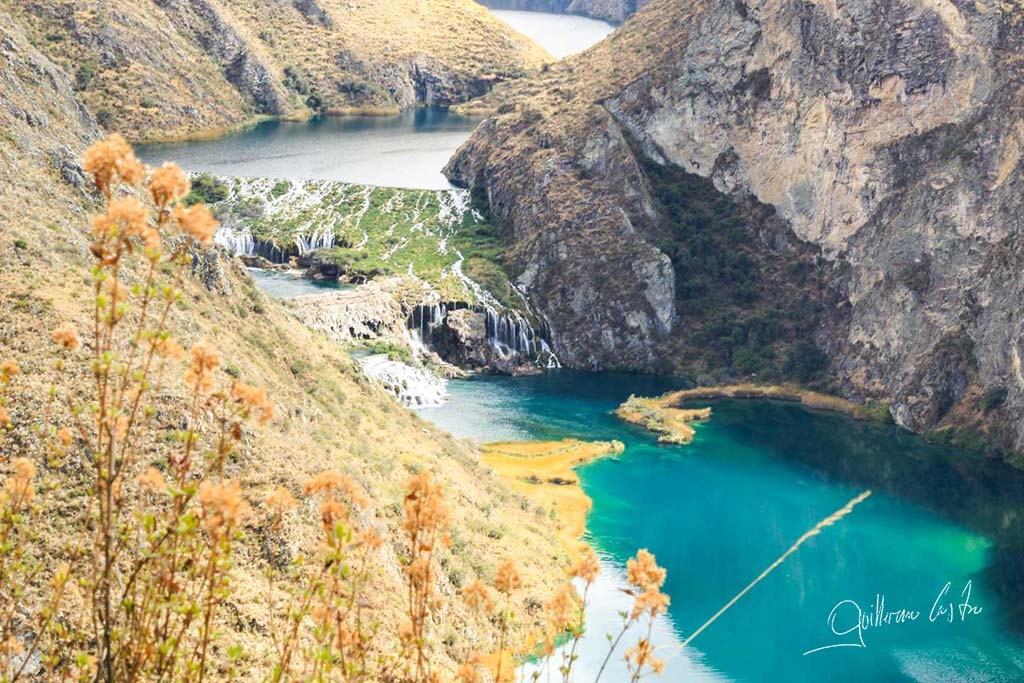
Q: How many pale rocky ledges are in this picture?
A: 1